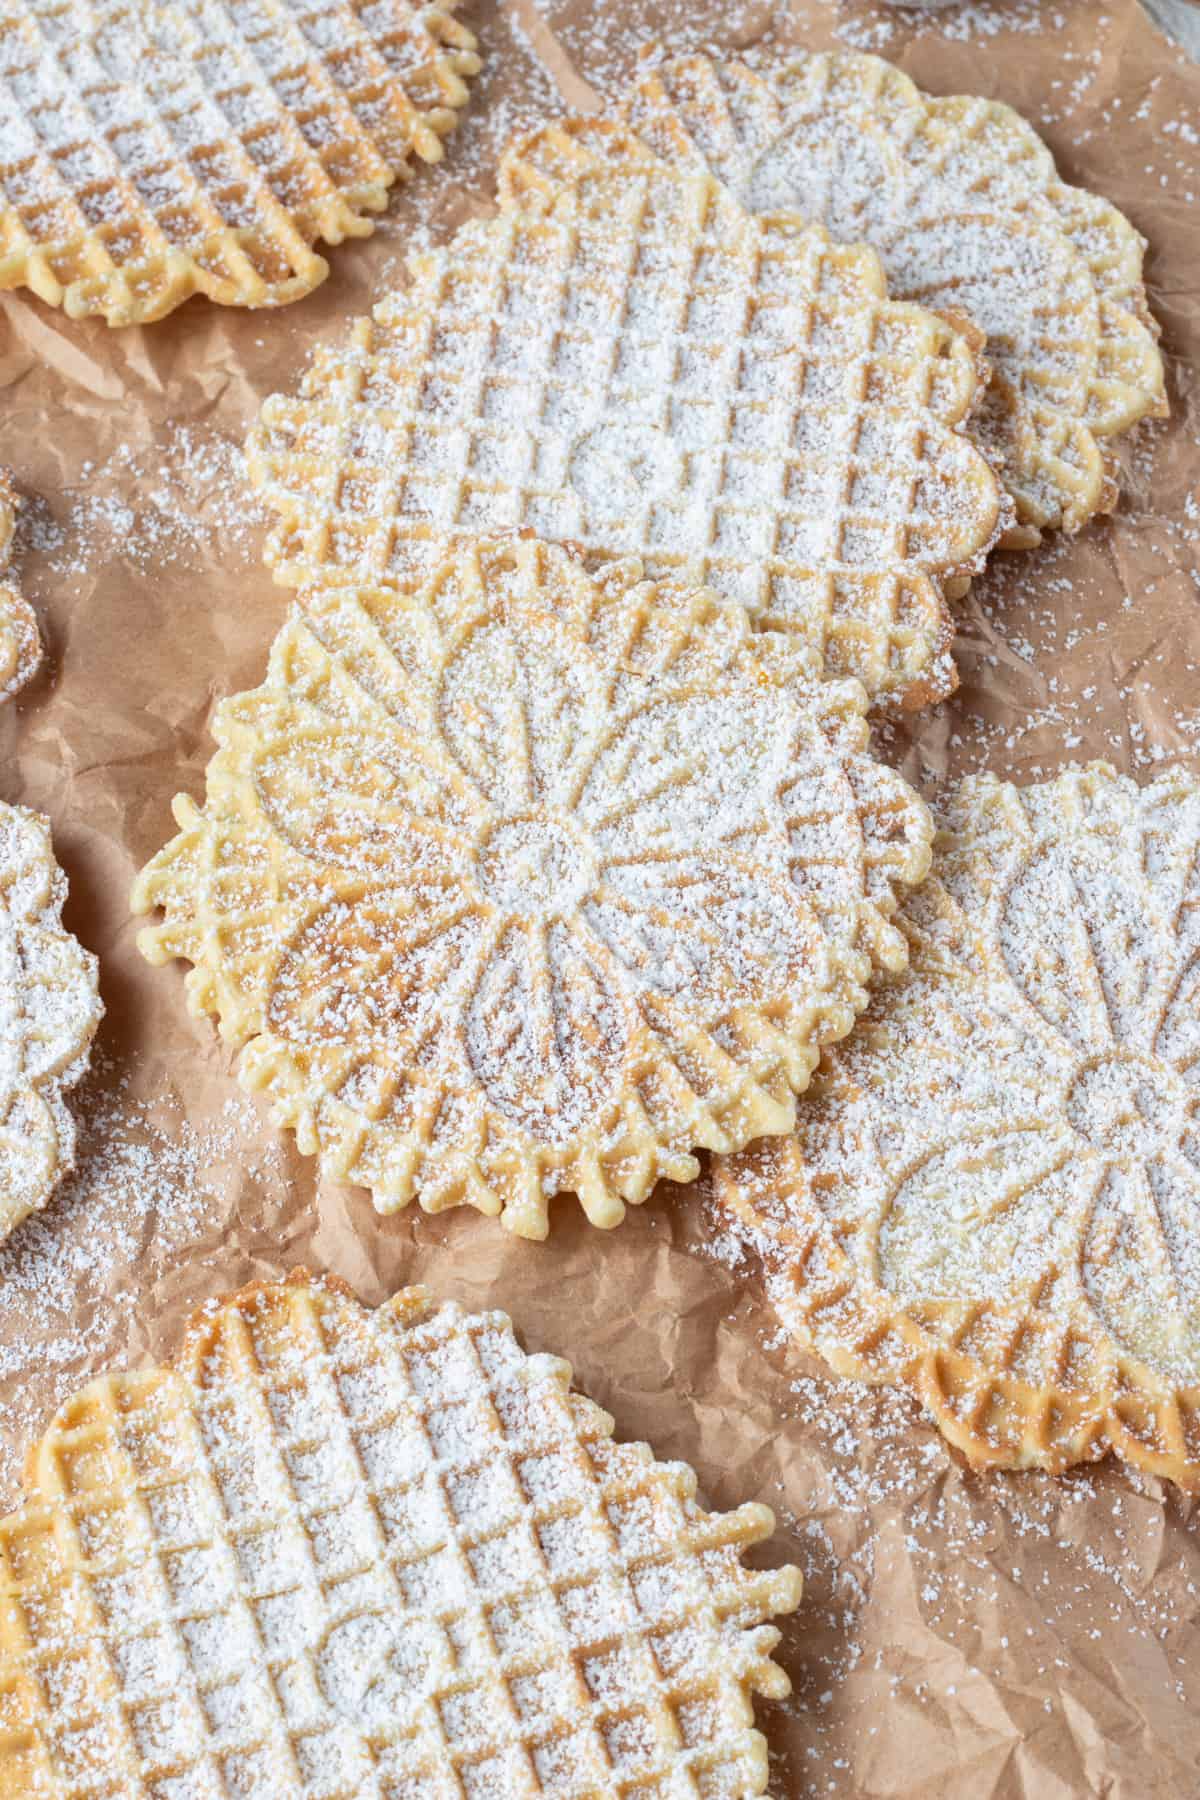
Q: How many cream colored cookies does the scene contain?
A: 8